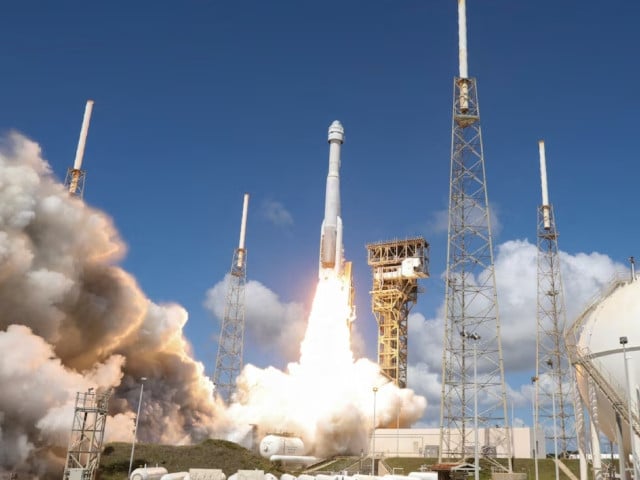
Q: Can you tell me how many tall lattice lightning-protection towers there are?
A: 4